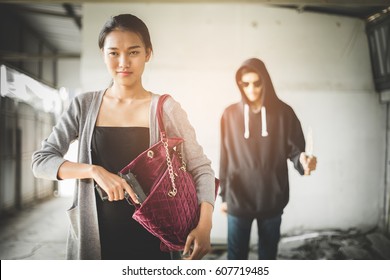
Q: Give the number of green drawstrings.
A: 0